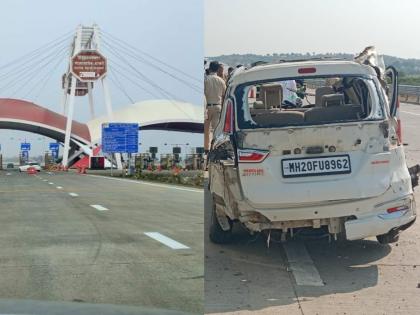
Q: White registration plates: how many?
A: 1